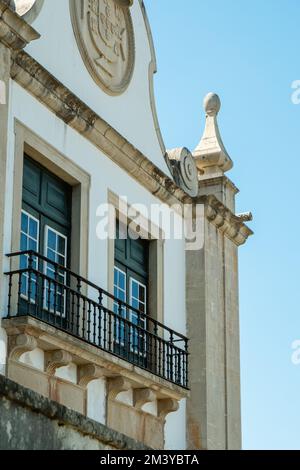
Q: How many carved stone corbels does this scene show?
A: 6